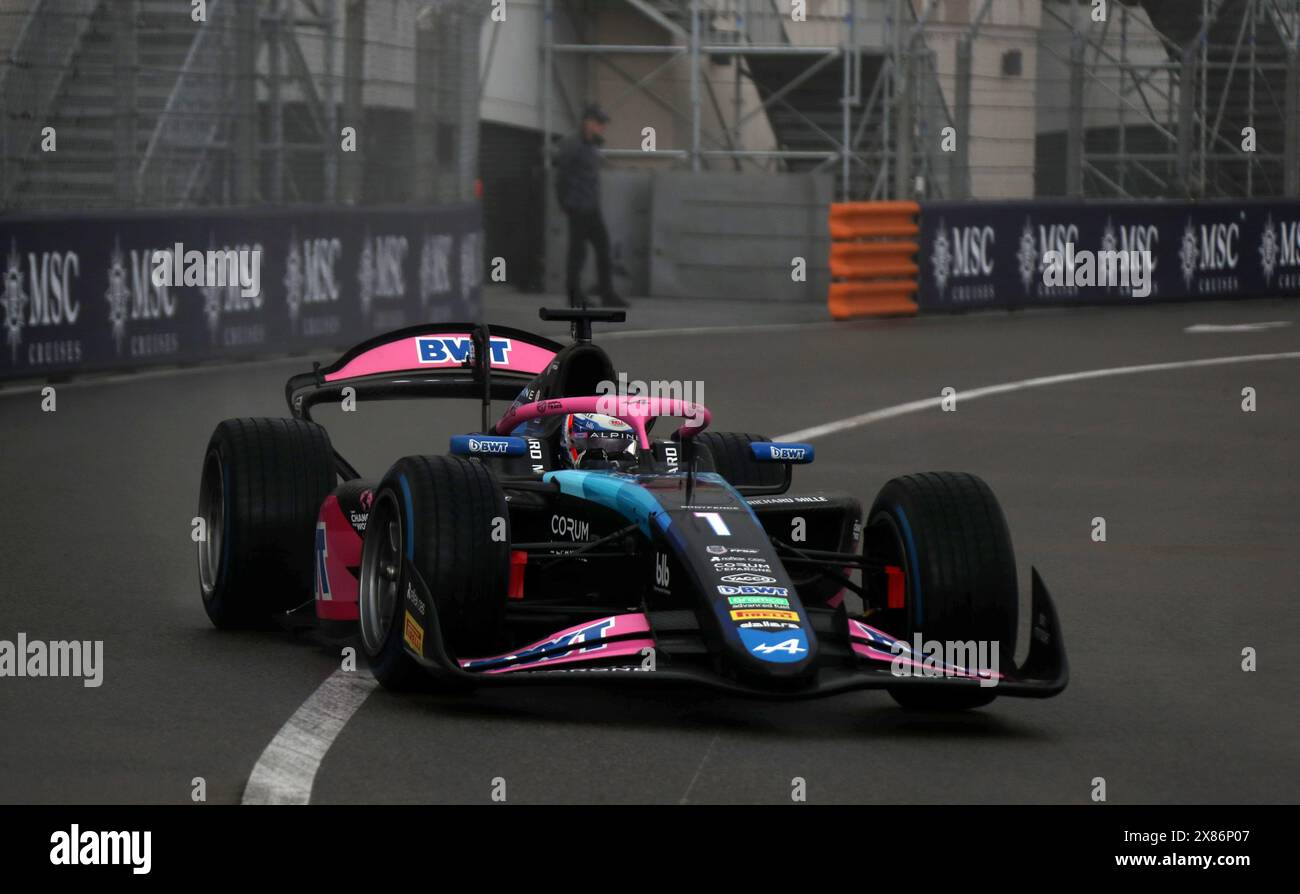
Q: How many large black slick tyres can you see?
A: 4